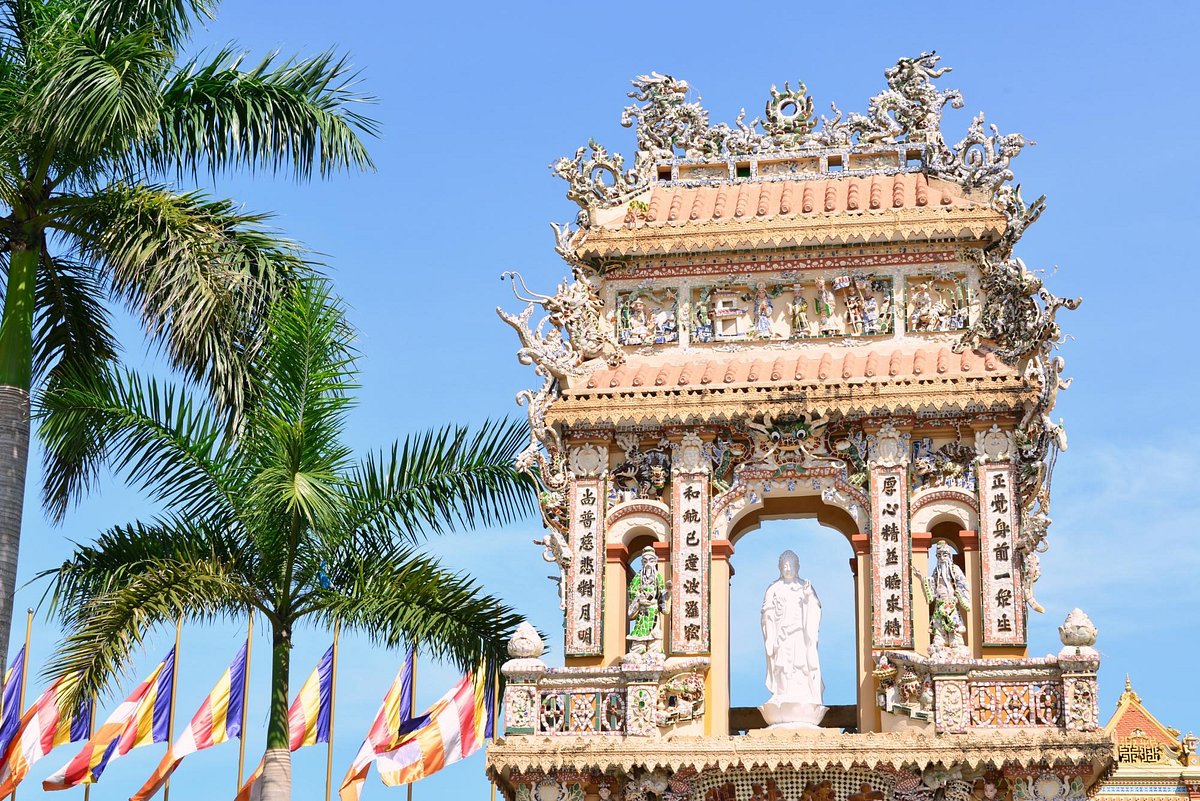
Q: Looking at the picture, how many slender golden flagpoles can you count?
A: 7